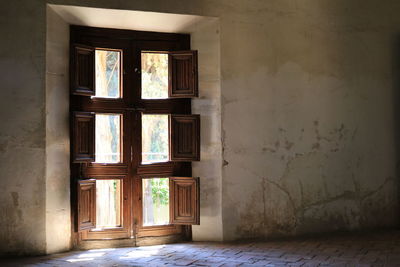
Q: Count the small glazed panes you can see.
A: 6